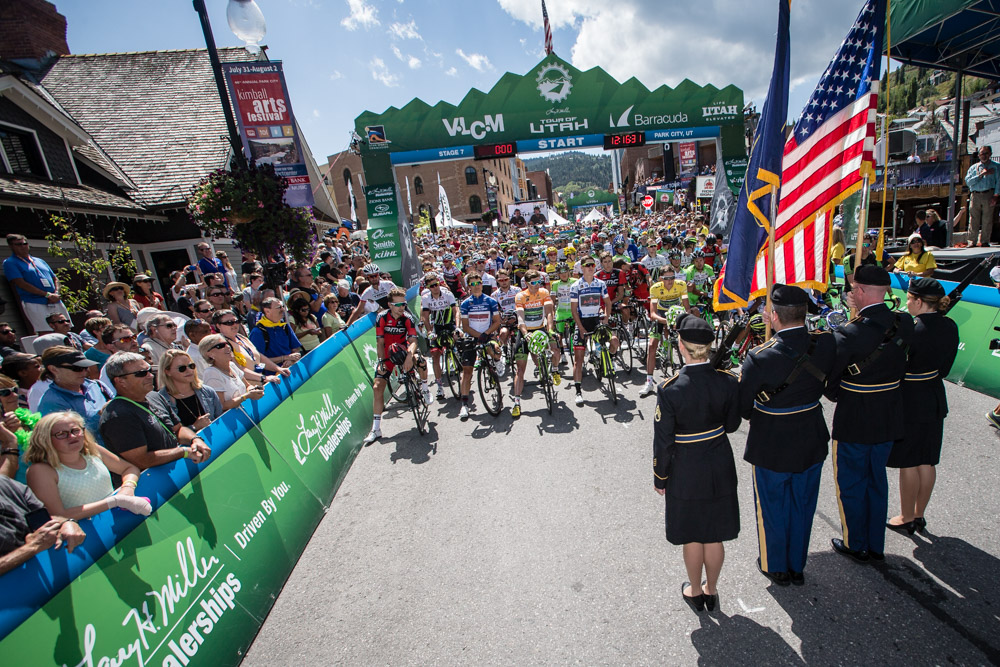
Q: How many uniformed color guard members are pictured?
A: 4